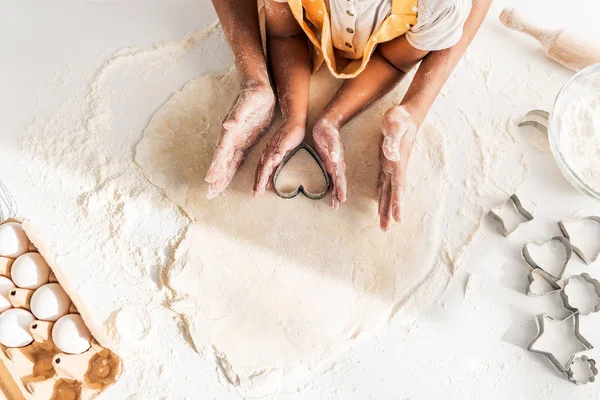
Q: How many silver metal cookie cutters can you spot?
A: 9